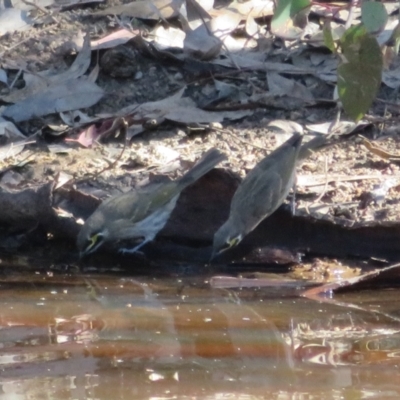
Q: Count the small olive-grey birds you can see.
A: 2